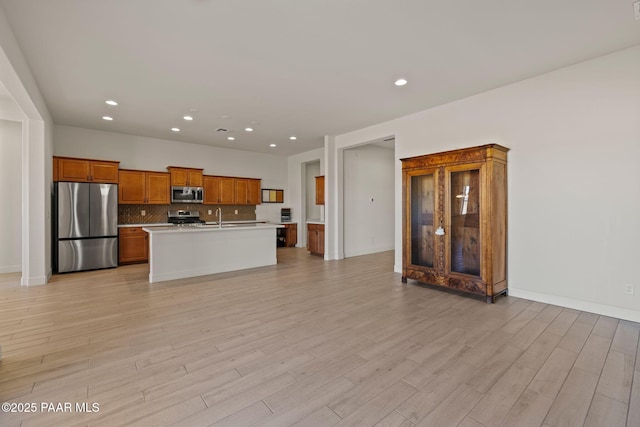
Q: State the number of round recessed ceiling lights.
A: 9